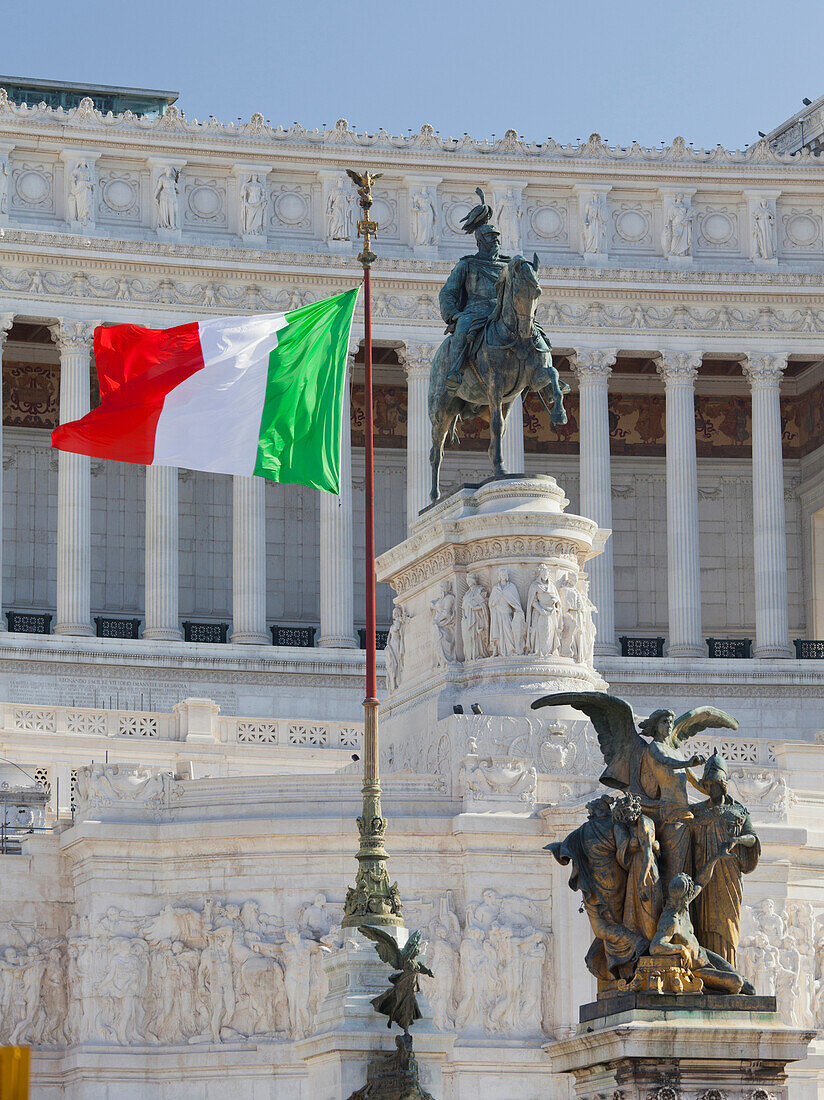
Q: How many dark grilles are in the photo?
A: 8